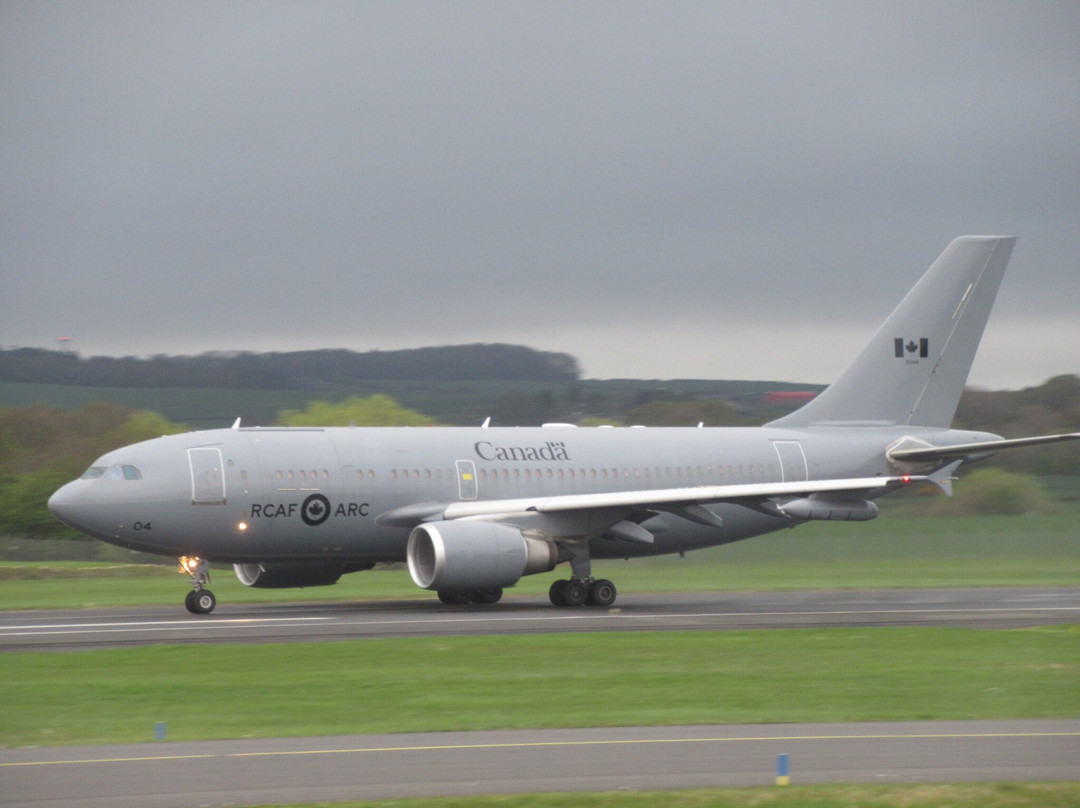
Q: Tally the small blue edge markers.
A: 2